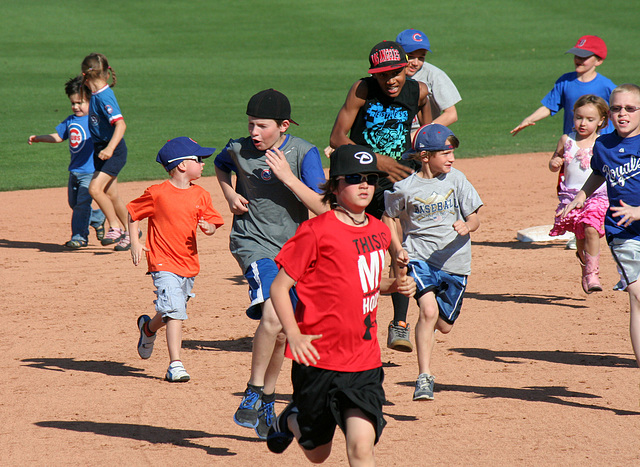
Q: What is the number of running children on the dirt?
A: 11